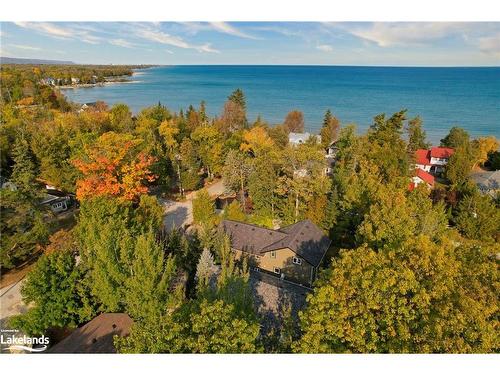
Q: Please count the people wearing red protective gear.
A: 0